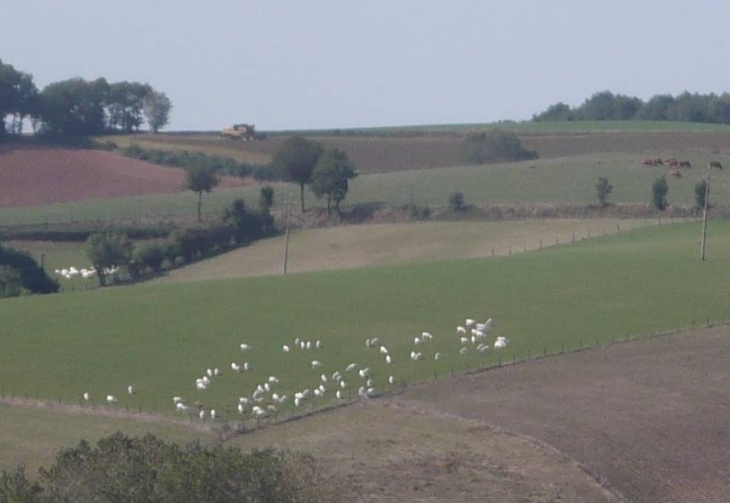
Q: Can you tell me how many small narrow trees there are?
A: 3